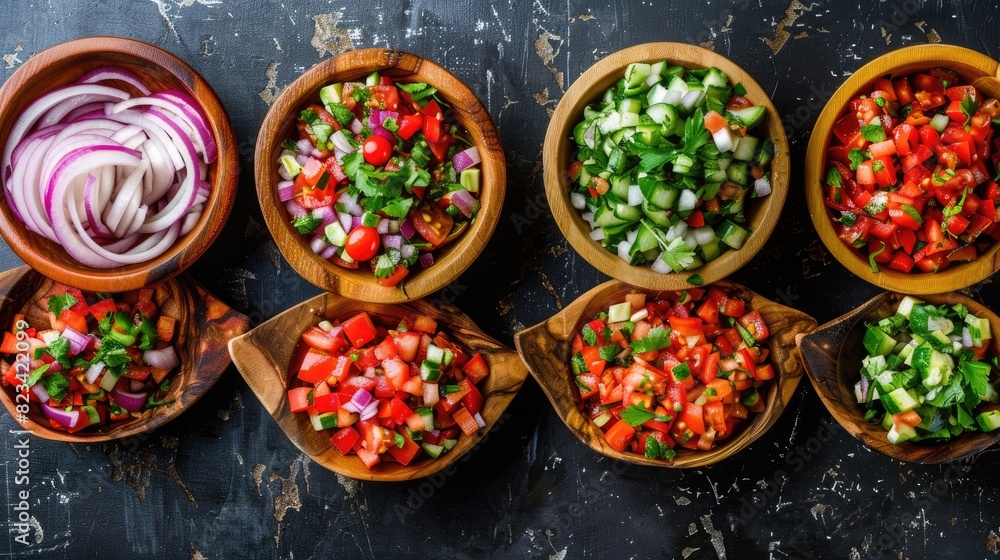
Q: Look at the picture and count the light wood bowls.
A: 2